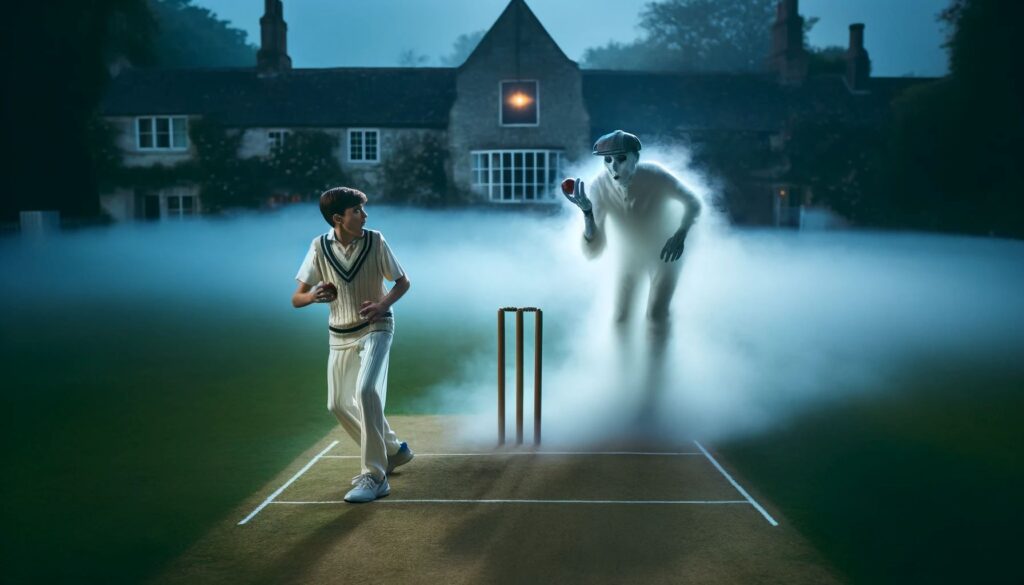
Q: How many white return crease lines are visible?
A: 2